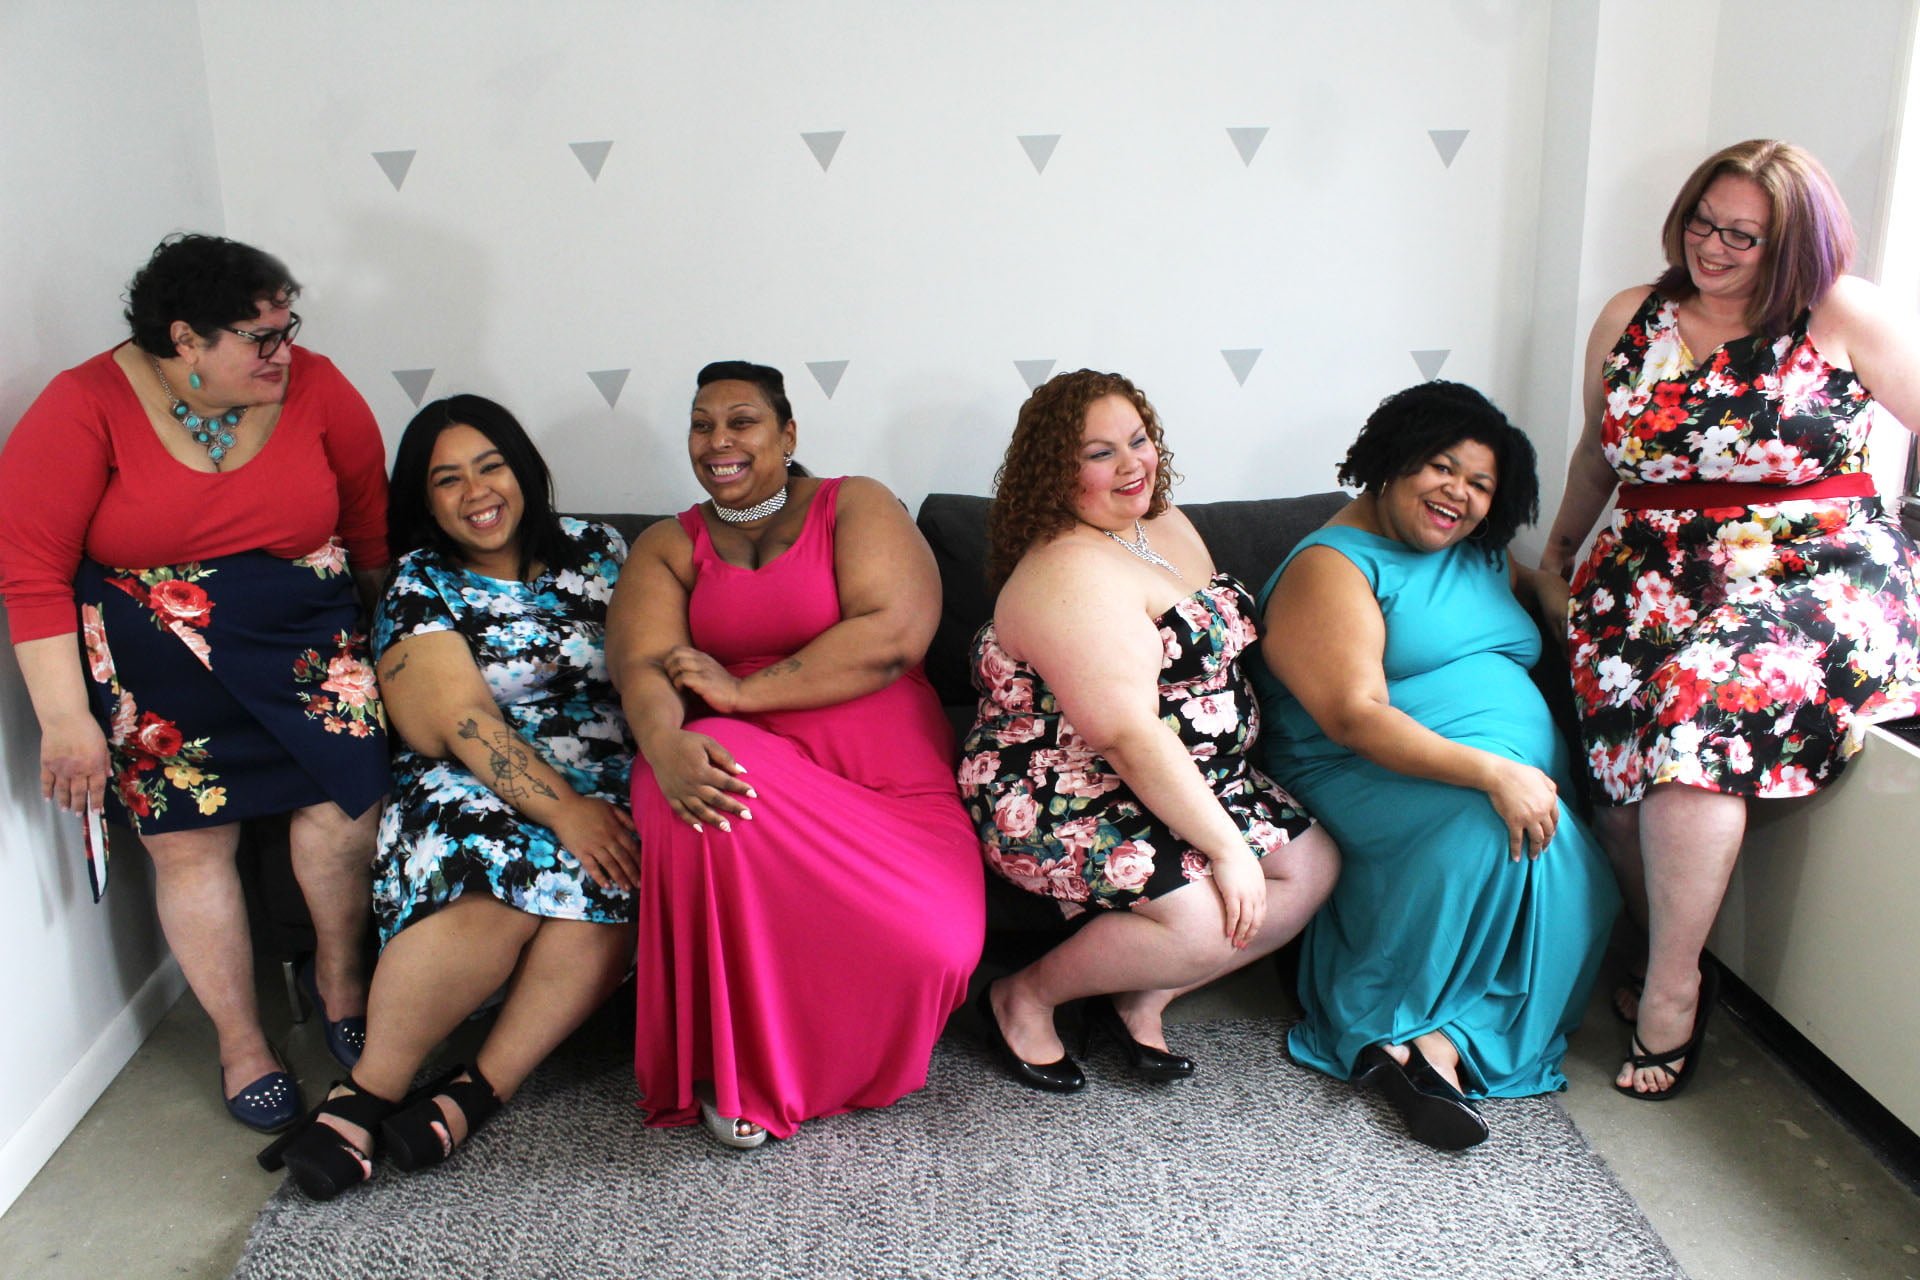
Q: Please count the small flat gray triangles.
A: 12